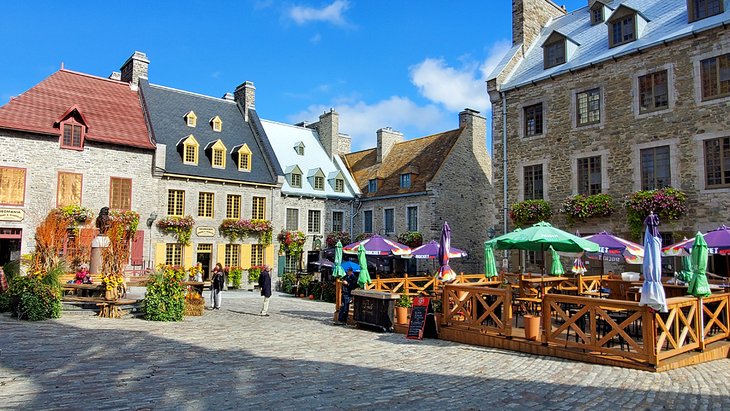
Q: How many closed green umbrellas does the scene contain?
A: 6